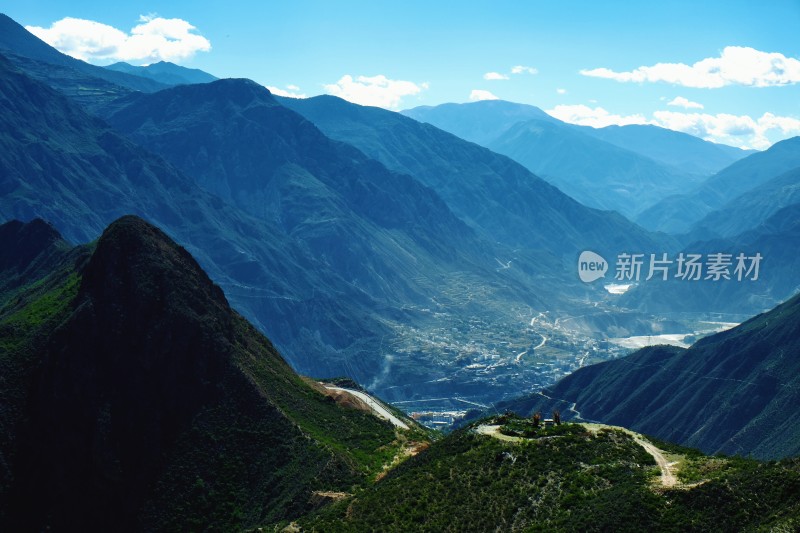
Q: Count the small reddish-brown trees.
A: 2